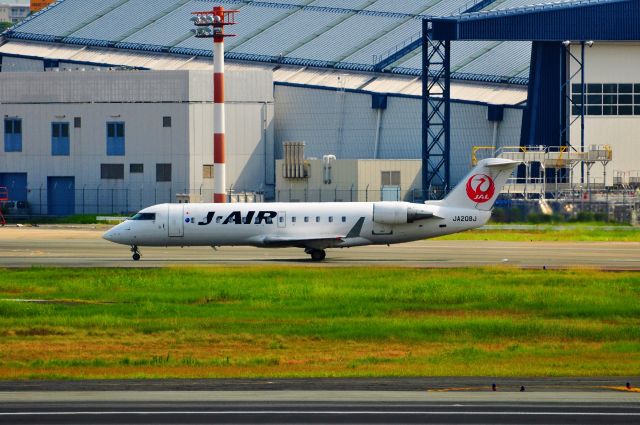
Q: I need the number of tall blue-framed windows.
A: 3